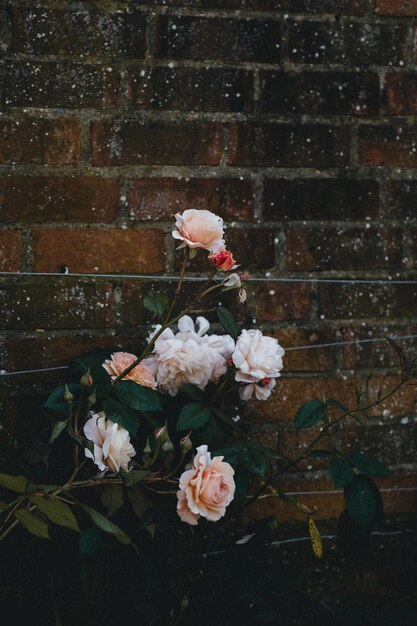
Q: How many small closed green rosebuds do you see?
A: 7